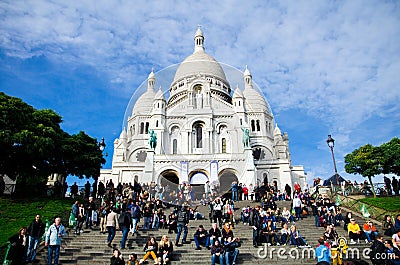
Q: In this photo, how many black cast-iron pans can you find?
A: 0